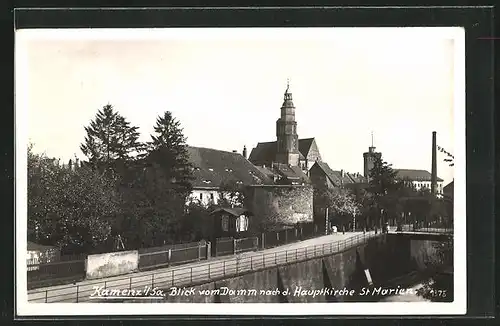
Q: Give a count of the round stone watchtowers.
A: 1